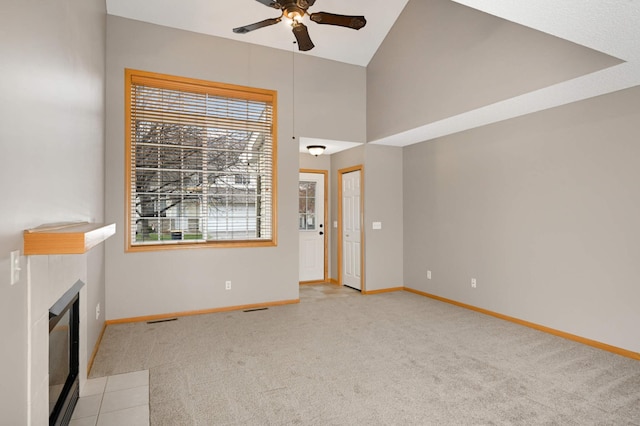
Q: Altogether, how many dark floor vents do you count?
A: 2